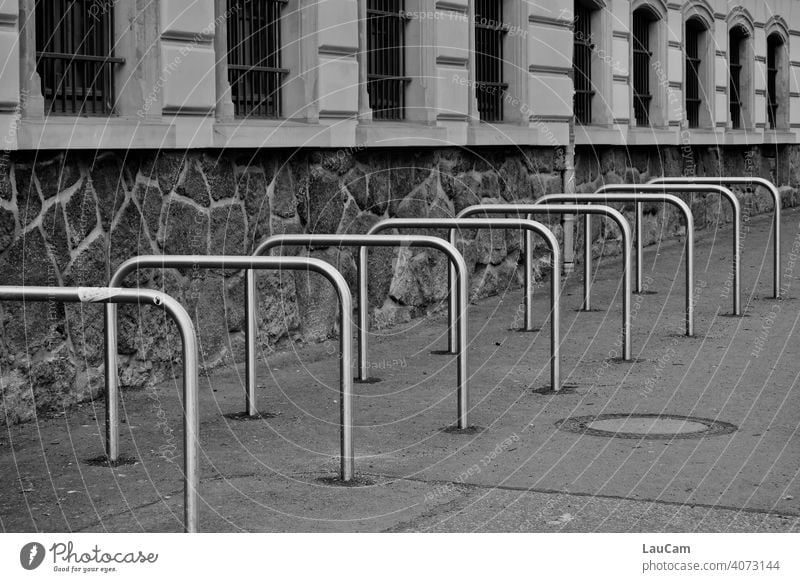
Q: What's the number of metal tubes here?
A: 8